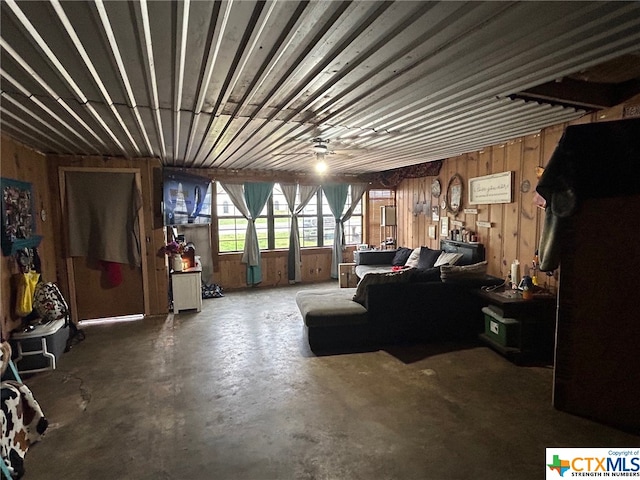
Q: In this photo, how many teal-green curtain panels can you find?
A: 2